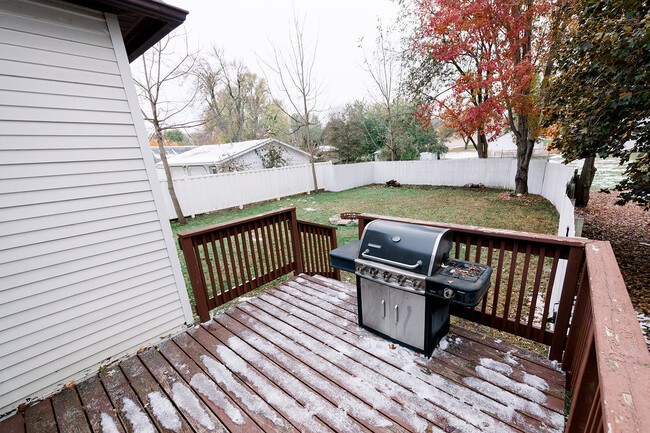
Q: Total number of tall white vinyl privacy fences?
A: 1